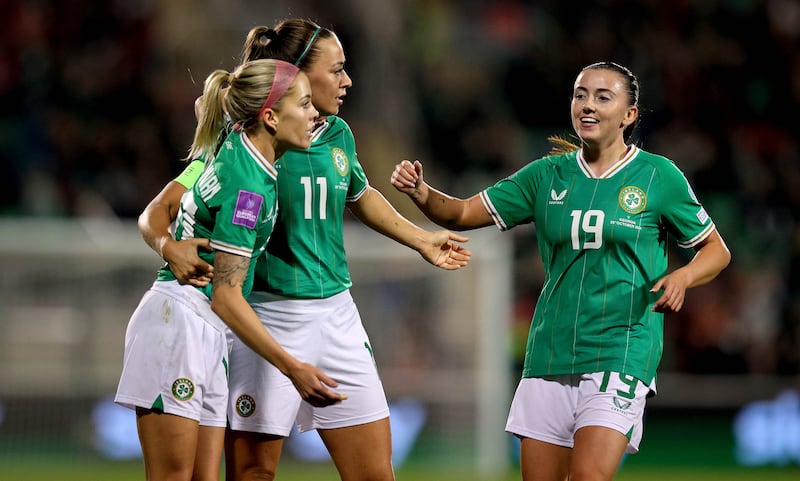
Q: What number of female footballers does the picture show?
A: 3